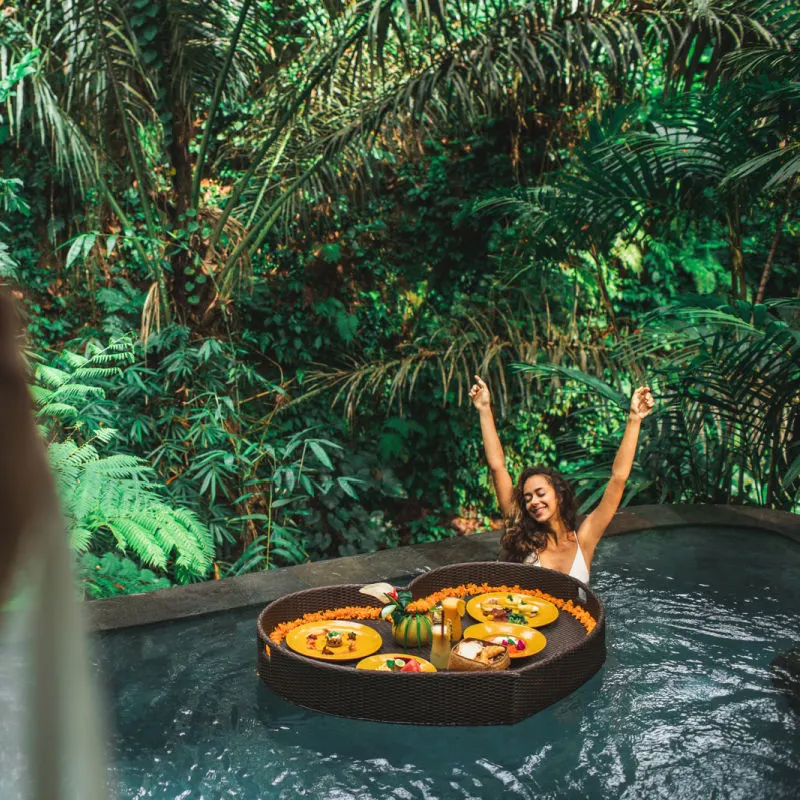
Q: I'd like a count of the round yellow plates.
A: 4